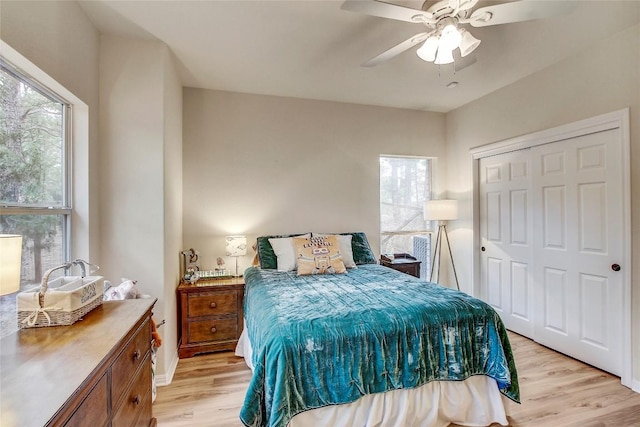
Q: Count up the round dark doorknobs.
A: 2